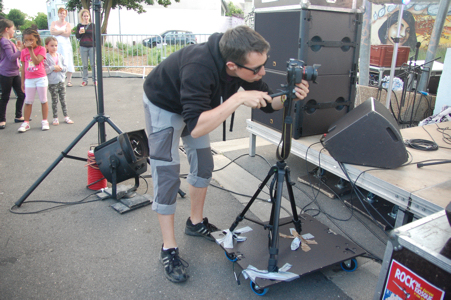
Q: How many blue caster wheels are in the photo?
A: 3